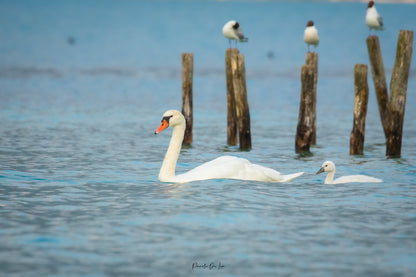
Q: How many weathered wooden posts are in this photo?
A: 8